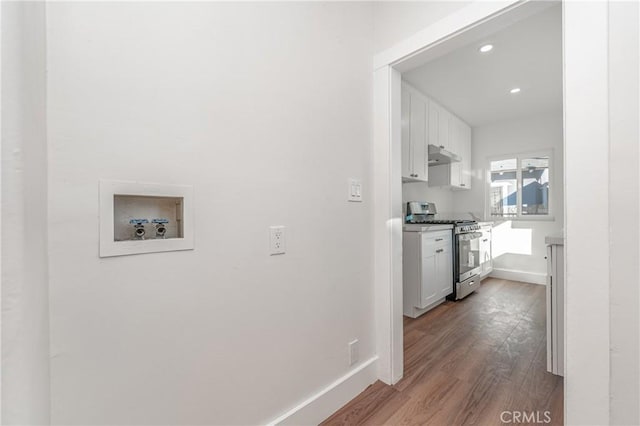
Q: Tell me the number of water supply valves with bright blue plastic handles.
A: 2